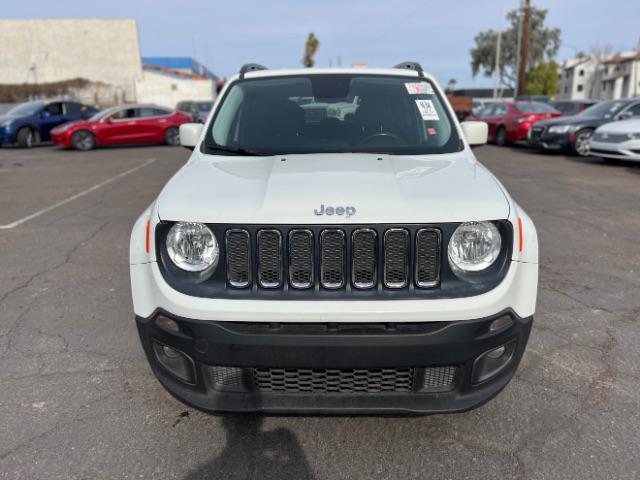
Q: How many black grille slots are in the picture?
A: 7